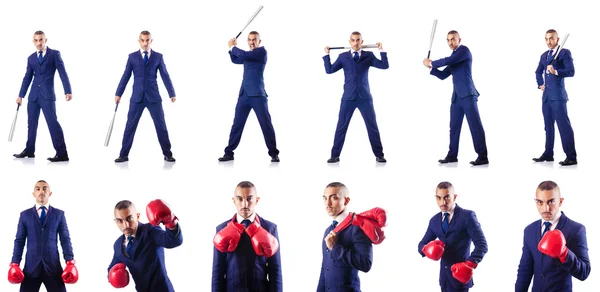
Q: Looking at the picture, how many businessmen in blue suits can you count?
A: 12